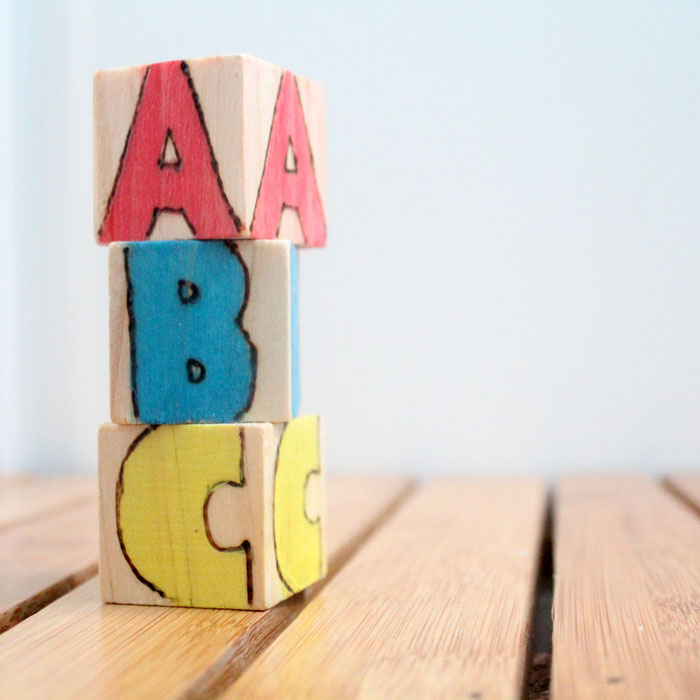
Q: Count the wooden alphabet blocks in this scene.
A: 3